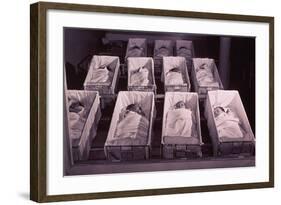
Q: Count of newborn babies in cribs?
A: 11